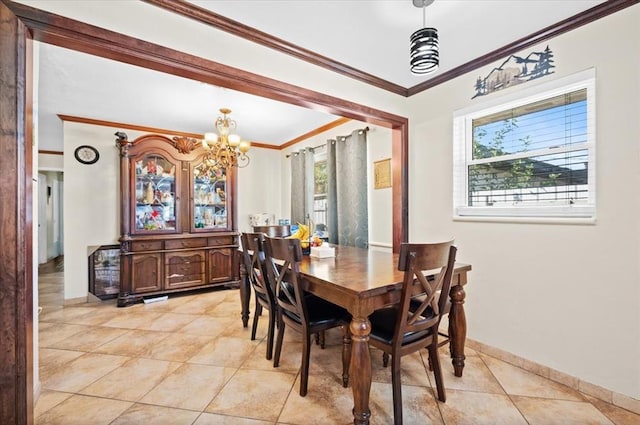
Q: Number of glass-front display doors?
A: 2